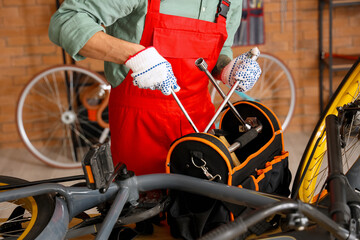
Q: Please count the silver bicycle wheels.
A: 2